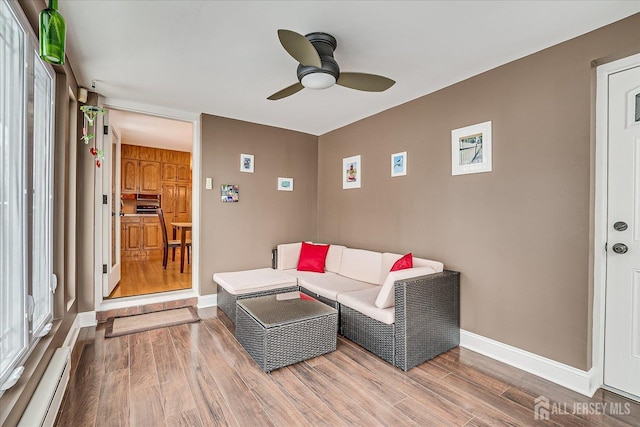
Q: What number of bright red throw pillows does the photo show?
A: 2